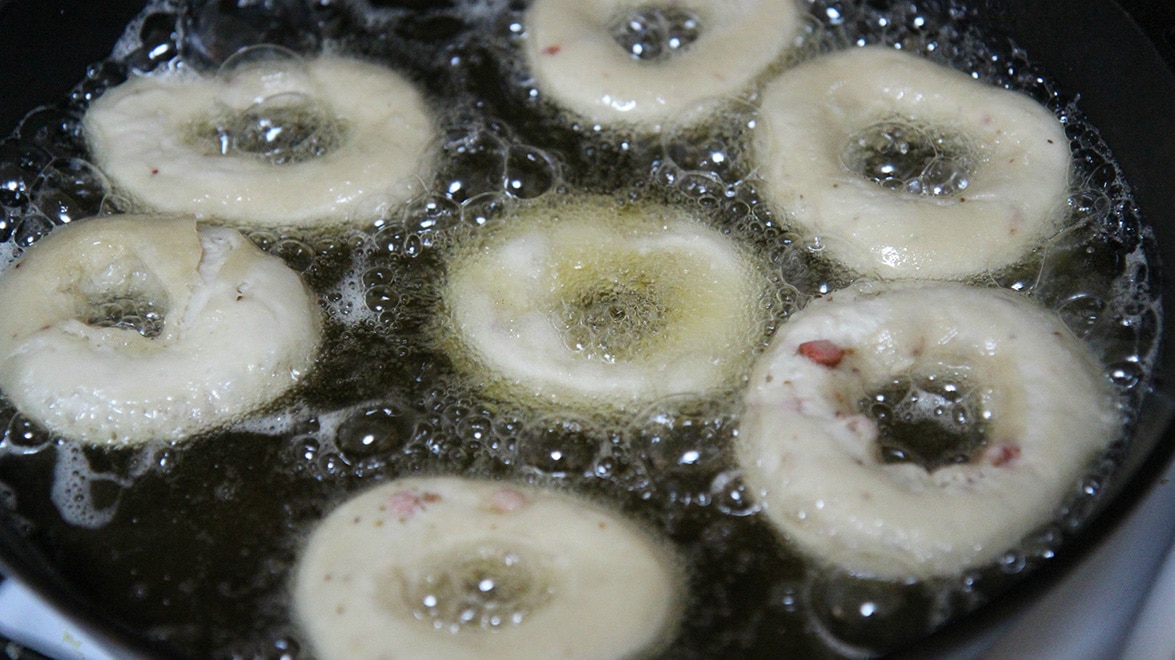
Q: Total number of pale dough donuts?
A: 7